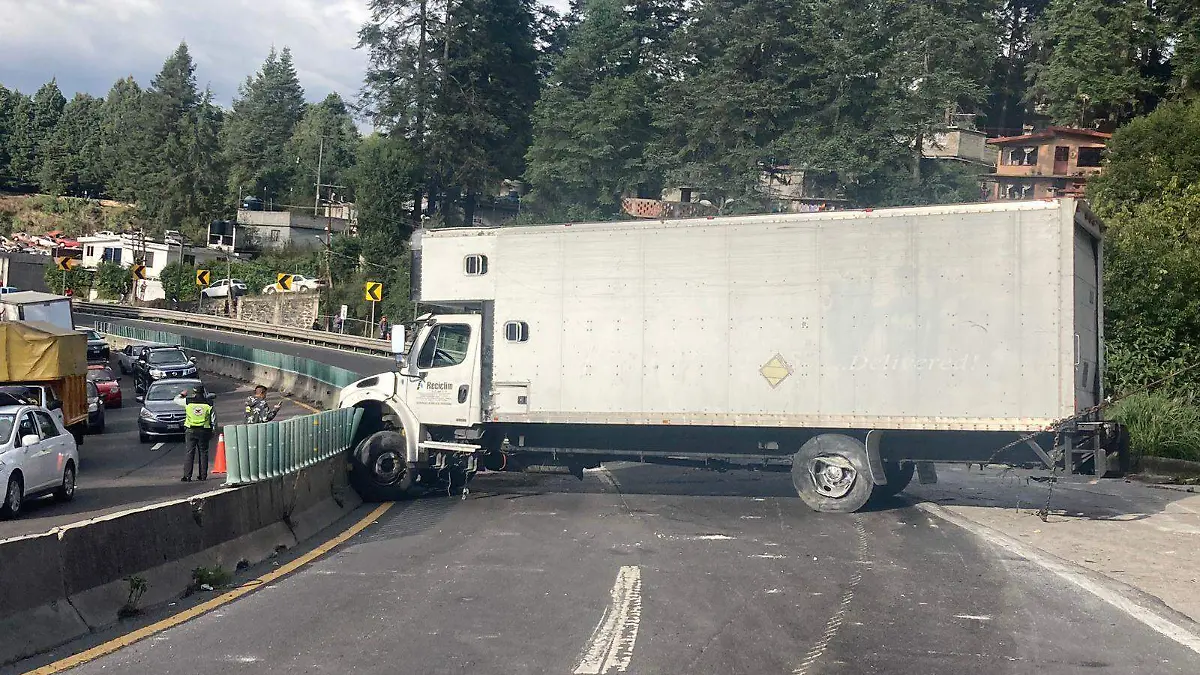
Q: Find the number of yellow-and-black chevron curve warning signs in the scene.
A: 5